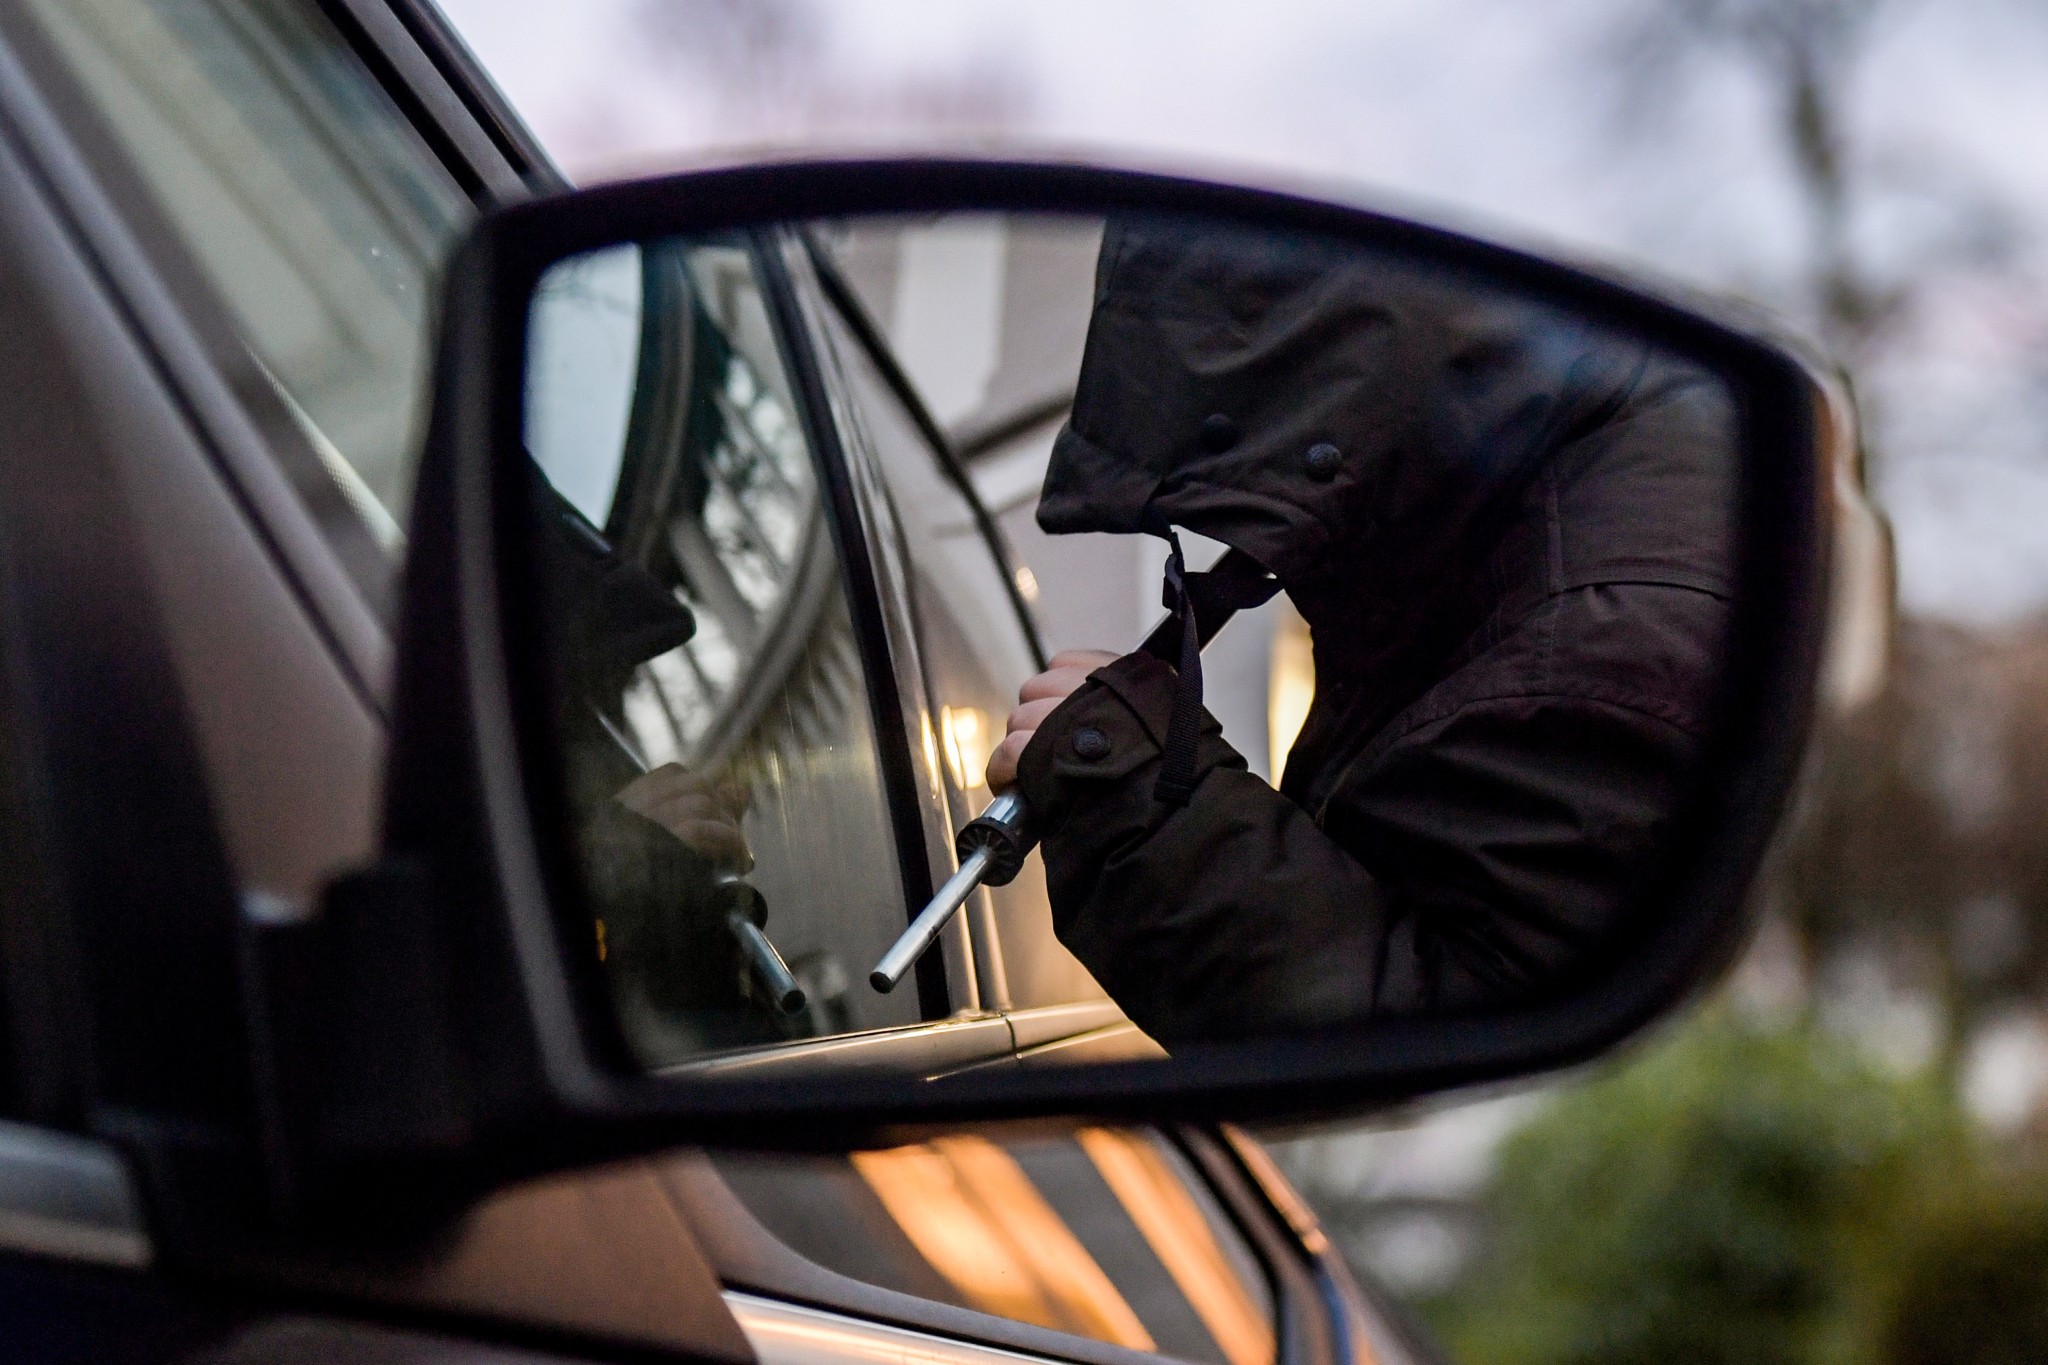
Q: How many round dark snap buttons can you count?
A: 3